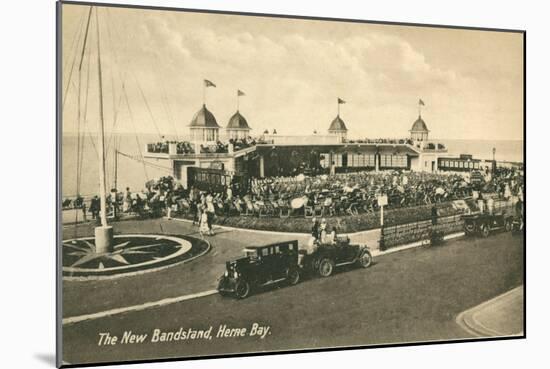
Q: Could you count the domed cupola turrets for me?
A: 4